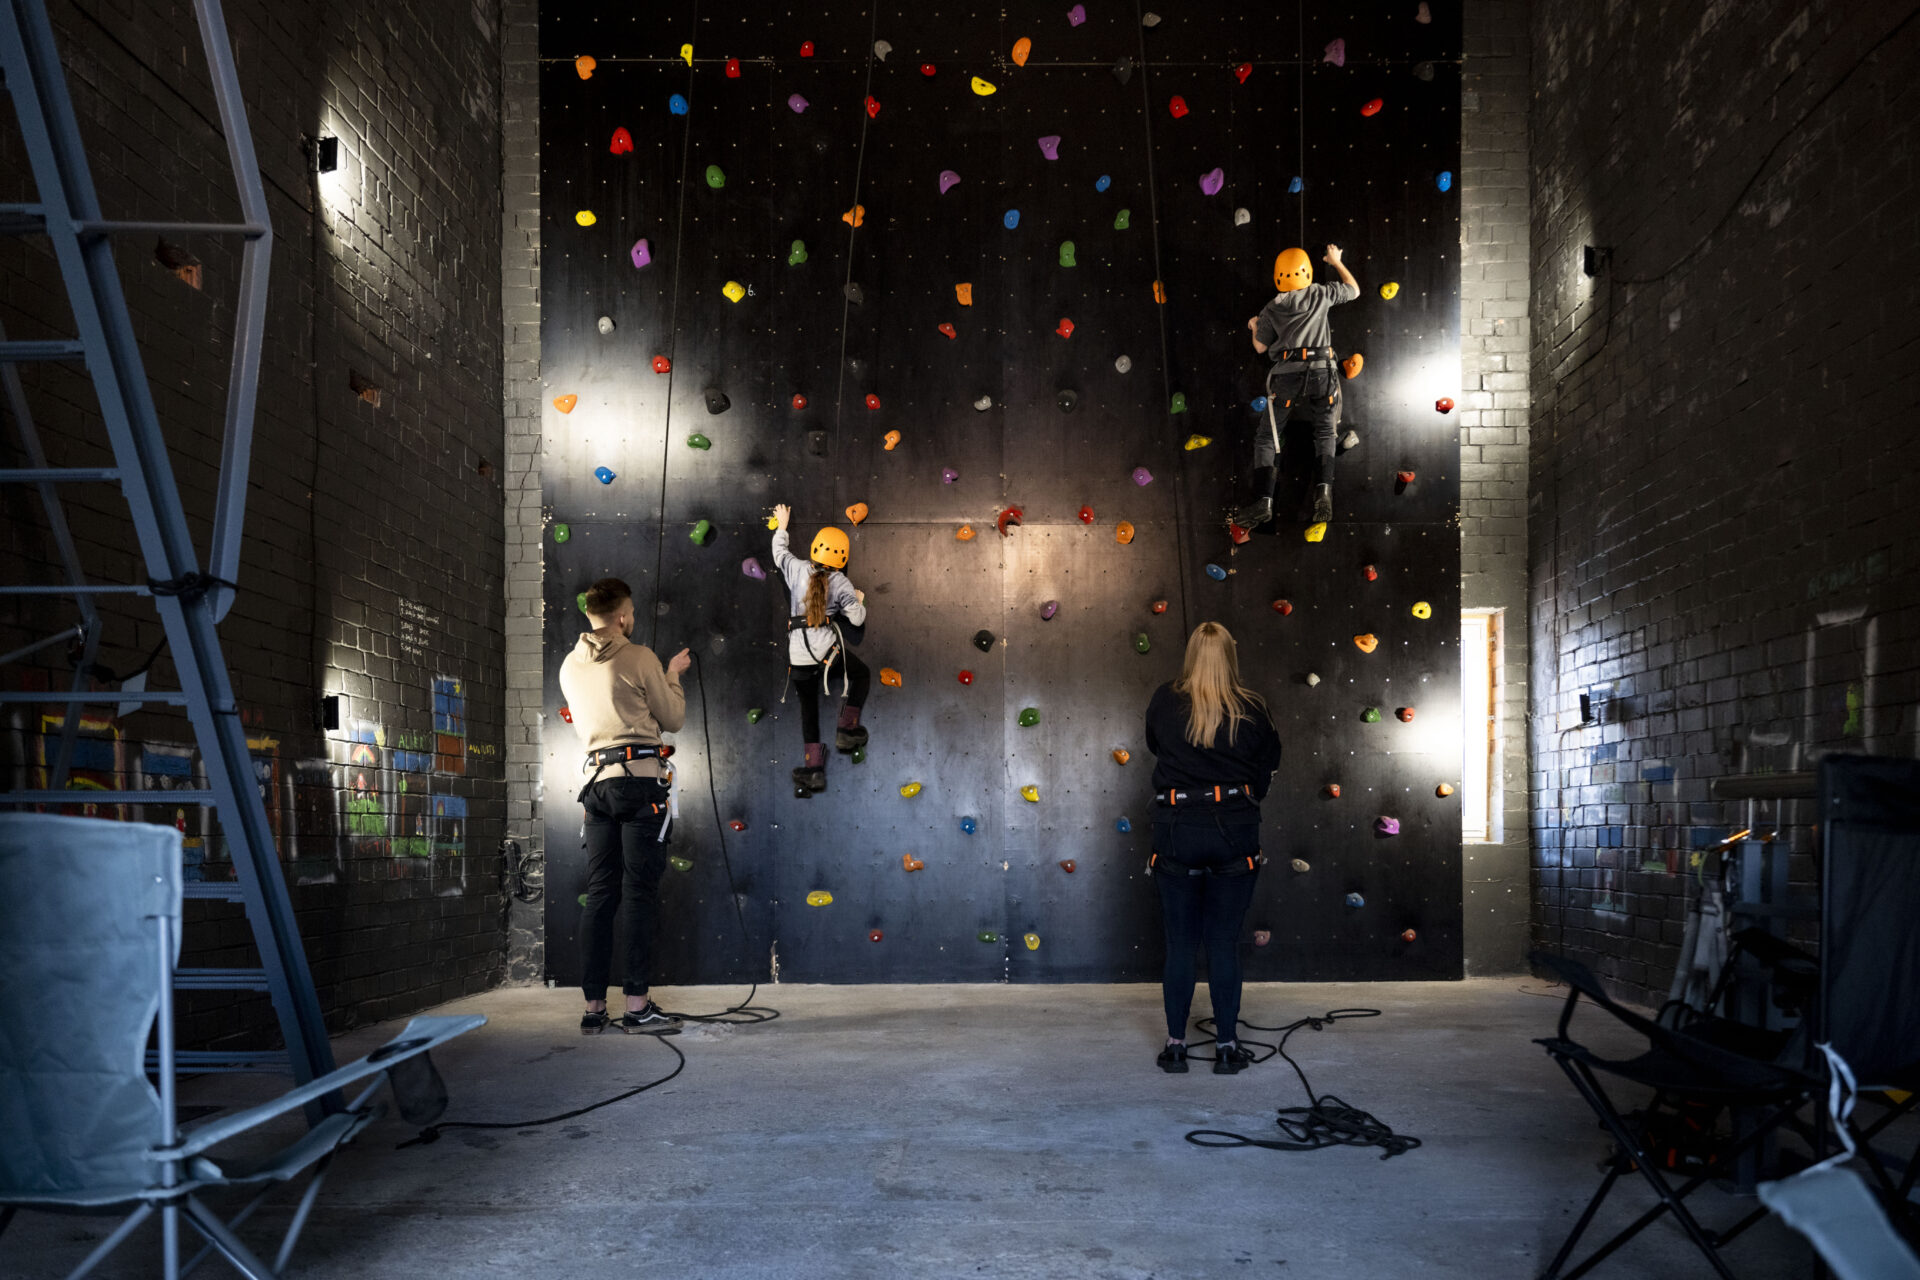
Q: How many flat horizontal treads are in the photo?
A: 9